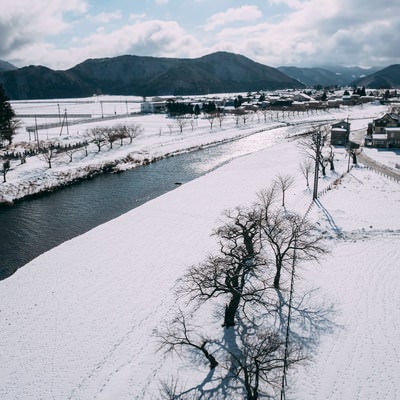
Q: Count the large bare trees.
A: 5